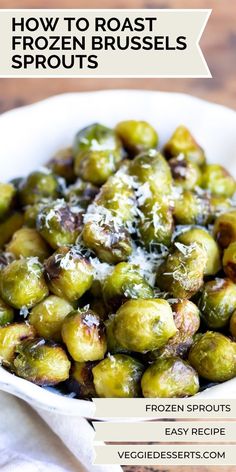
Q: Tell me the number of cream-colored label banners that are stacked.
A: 3